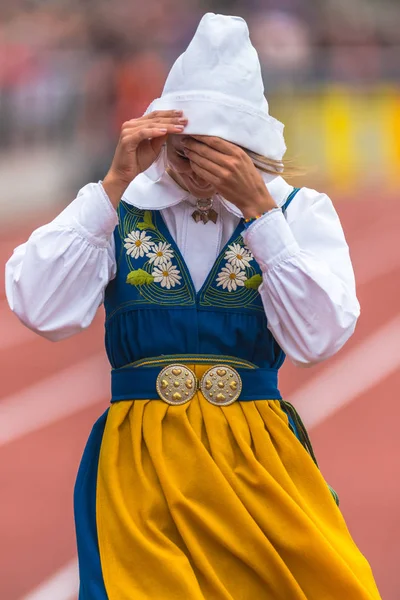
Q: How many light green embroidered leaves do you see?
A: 3